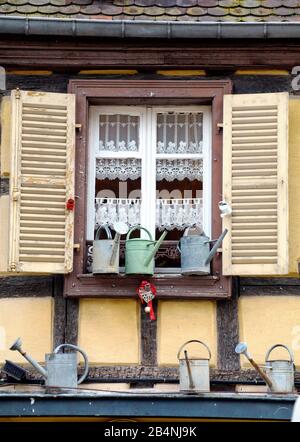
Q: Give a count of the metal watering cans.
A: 6